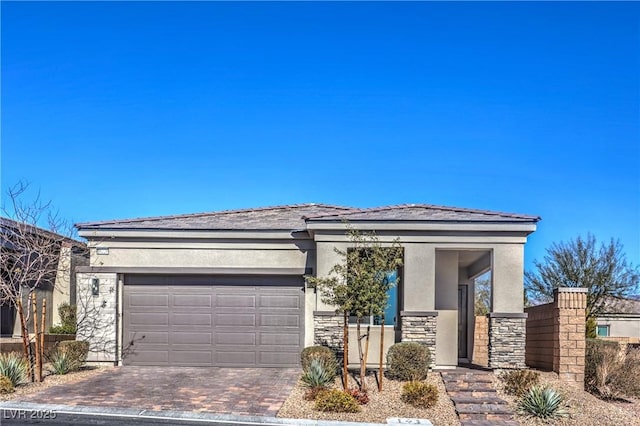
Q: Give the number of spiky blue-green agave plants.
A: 4